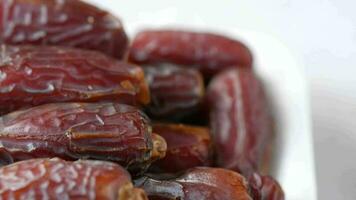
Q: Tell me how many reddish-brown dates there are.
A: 10